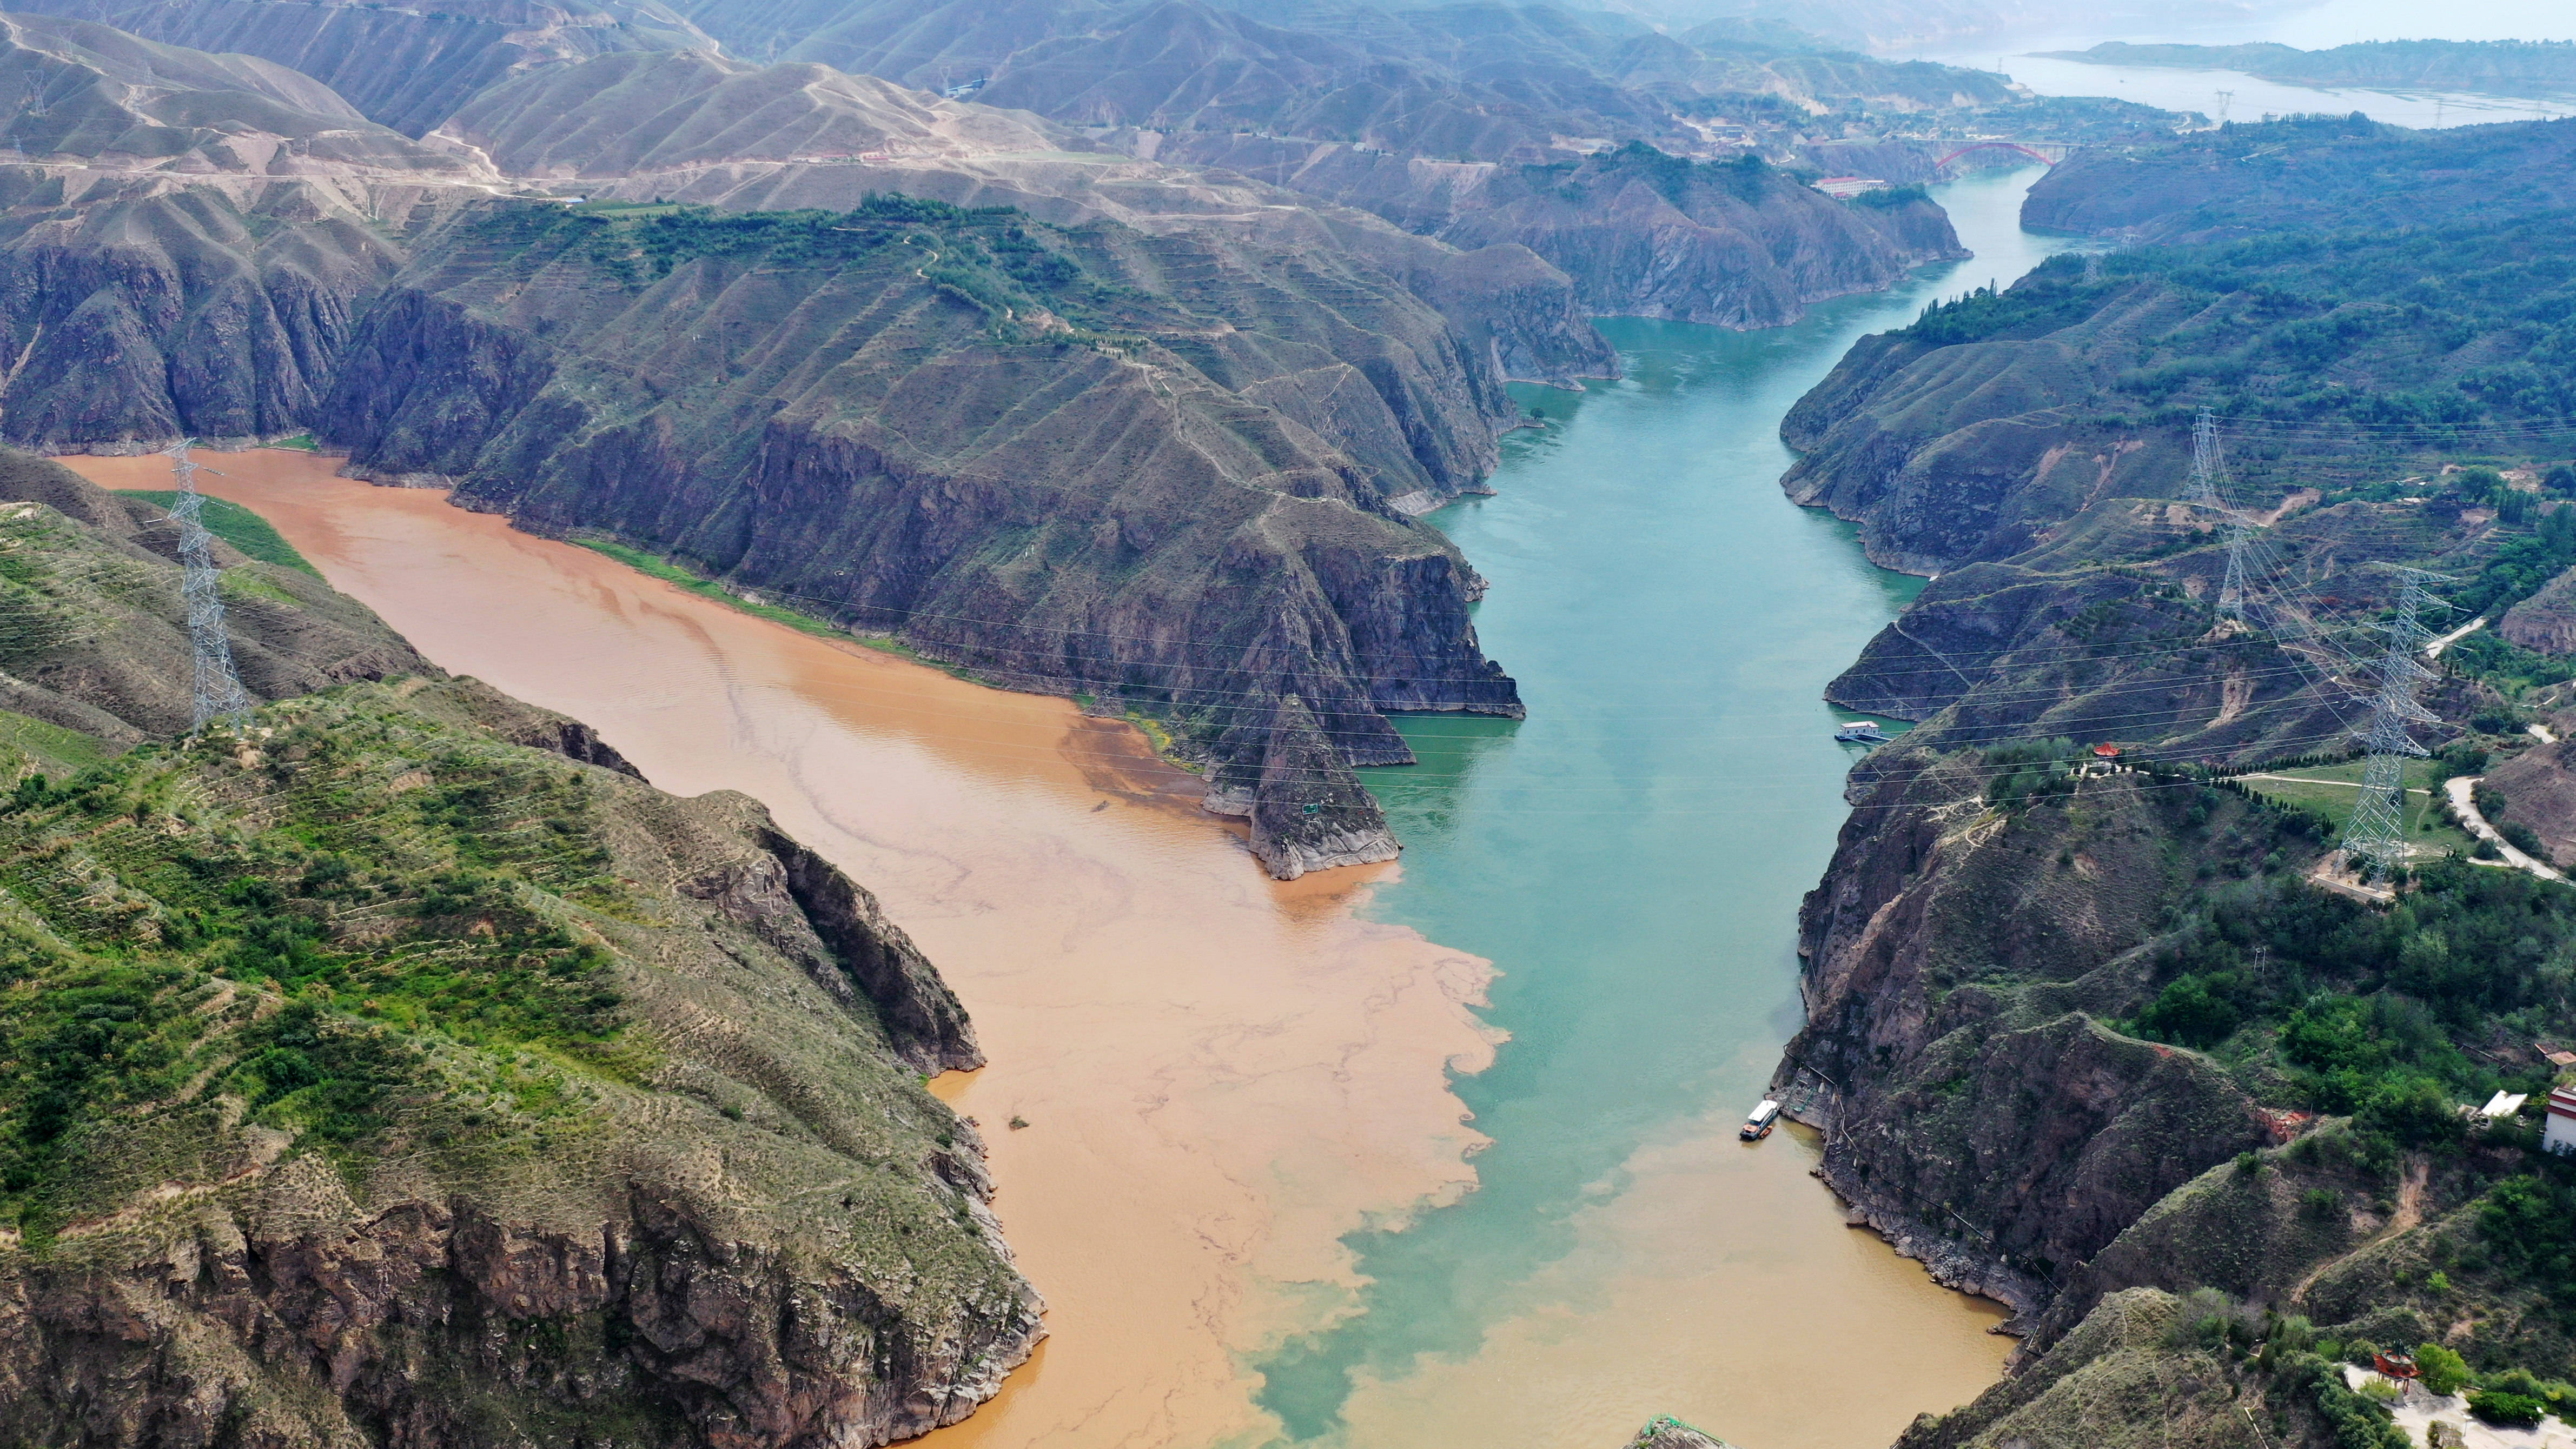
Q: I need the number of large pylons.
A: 4